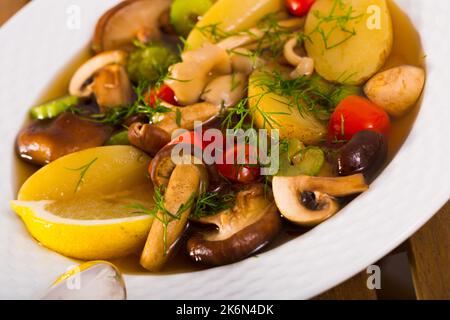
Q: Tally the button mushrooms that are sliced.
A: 2